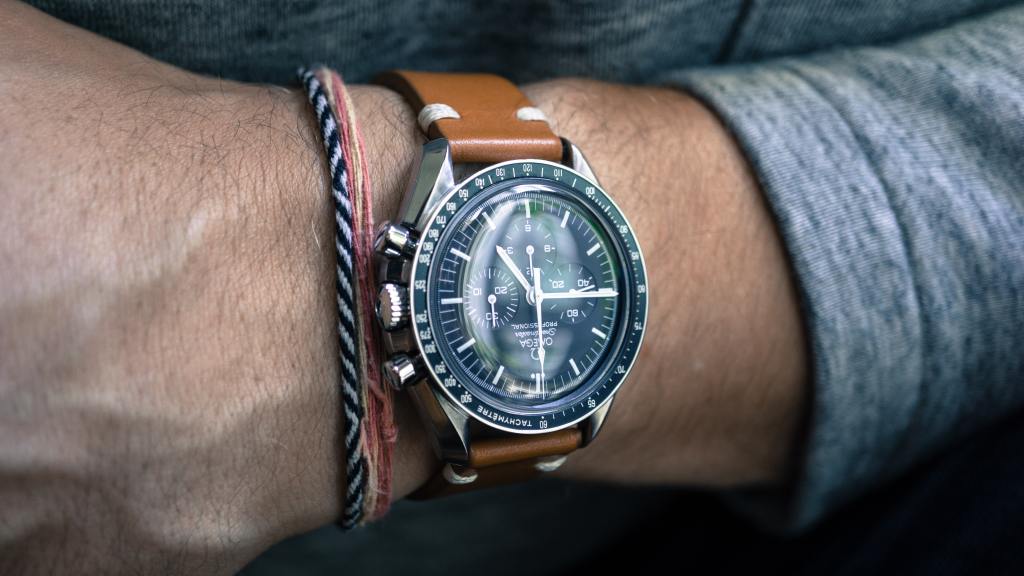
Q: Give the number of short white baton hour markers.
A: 12